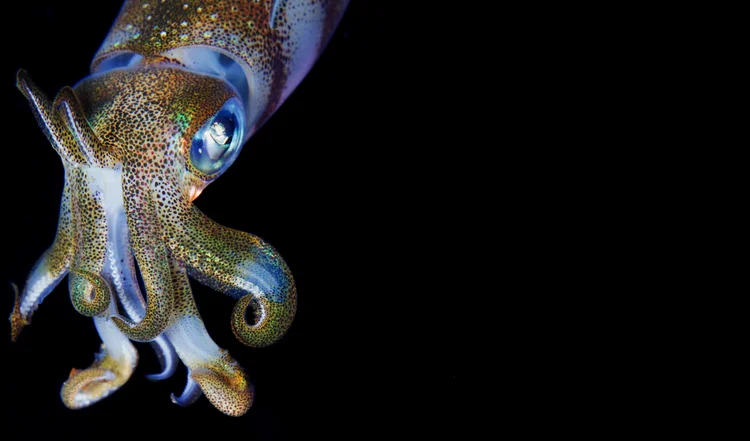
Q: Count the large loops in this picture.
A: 1